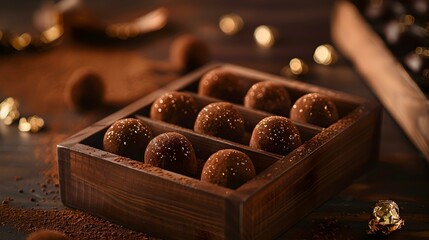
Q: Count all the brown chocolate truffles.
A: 12